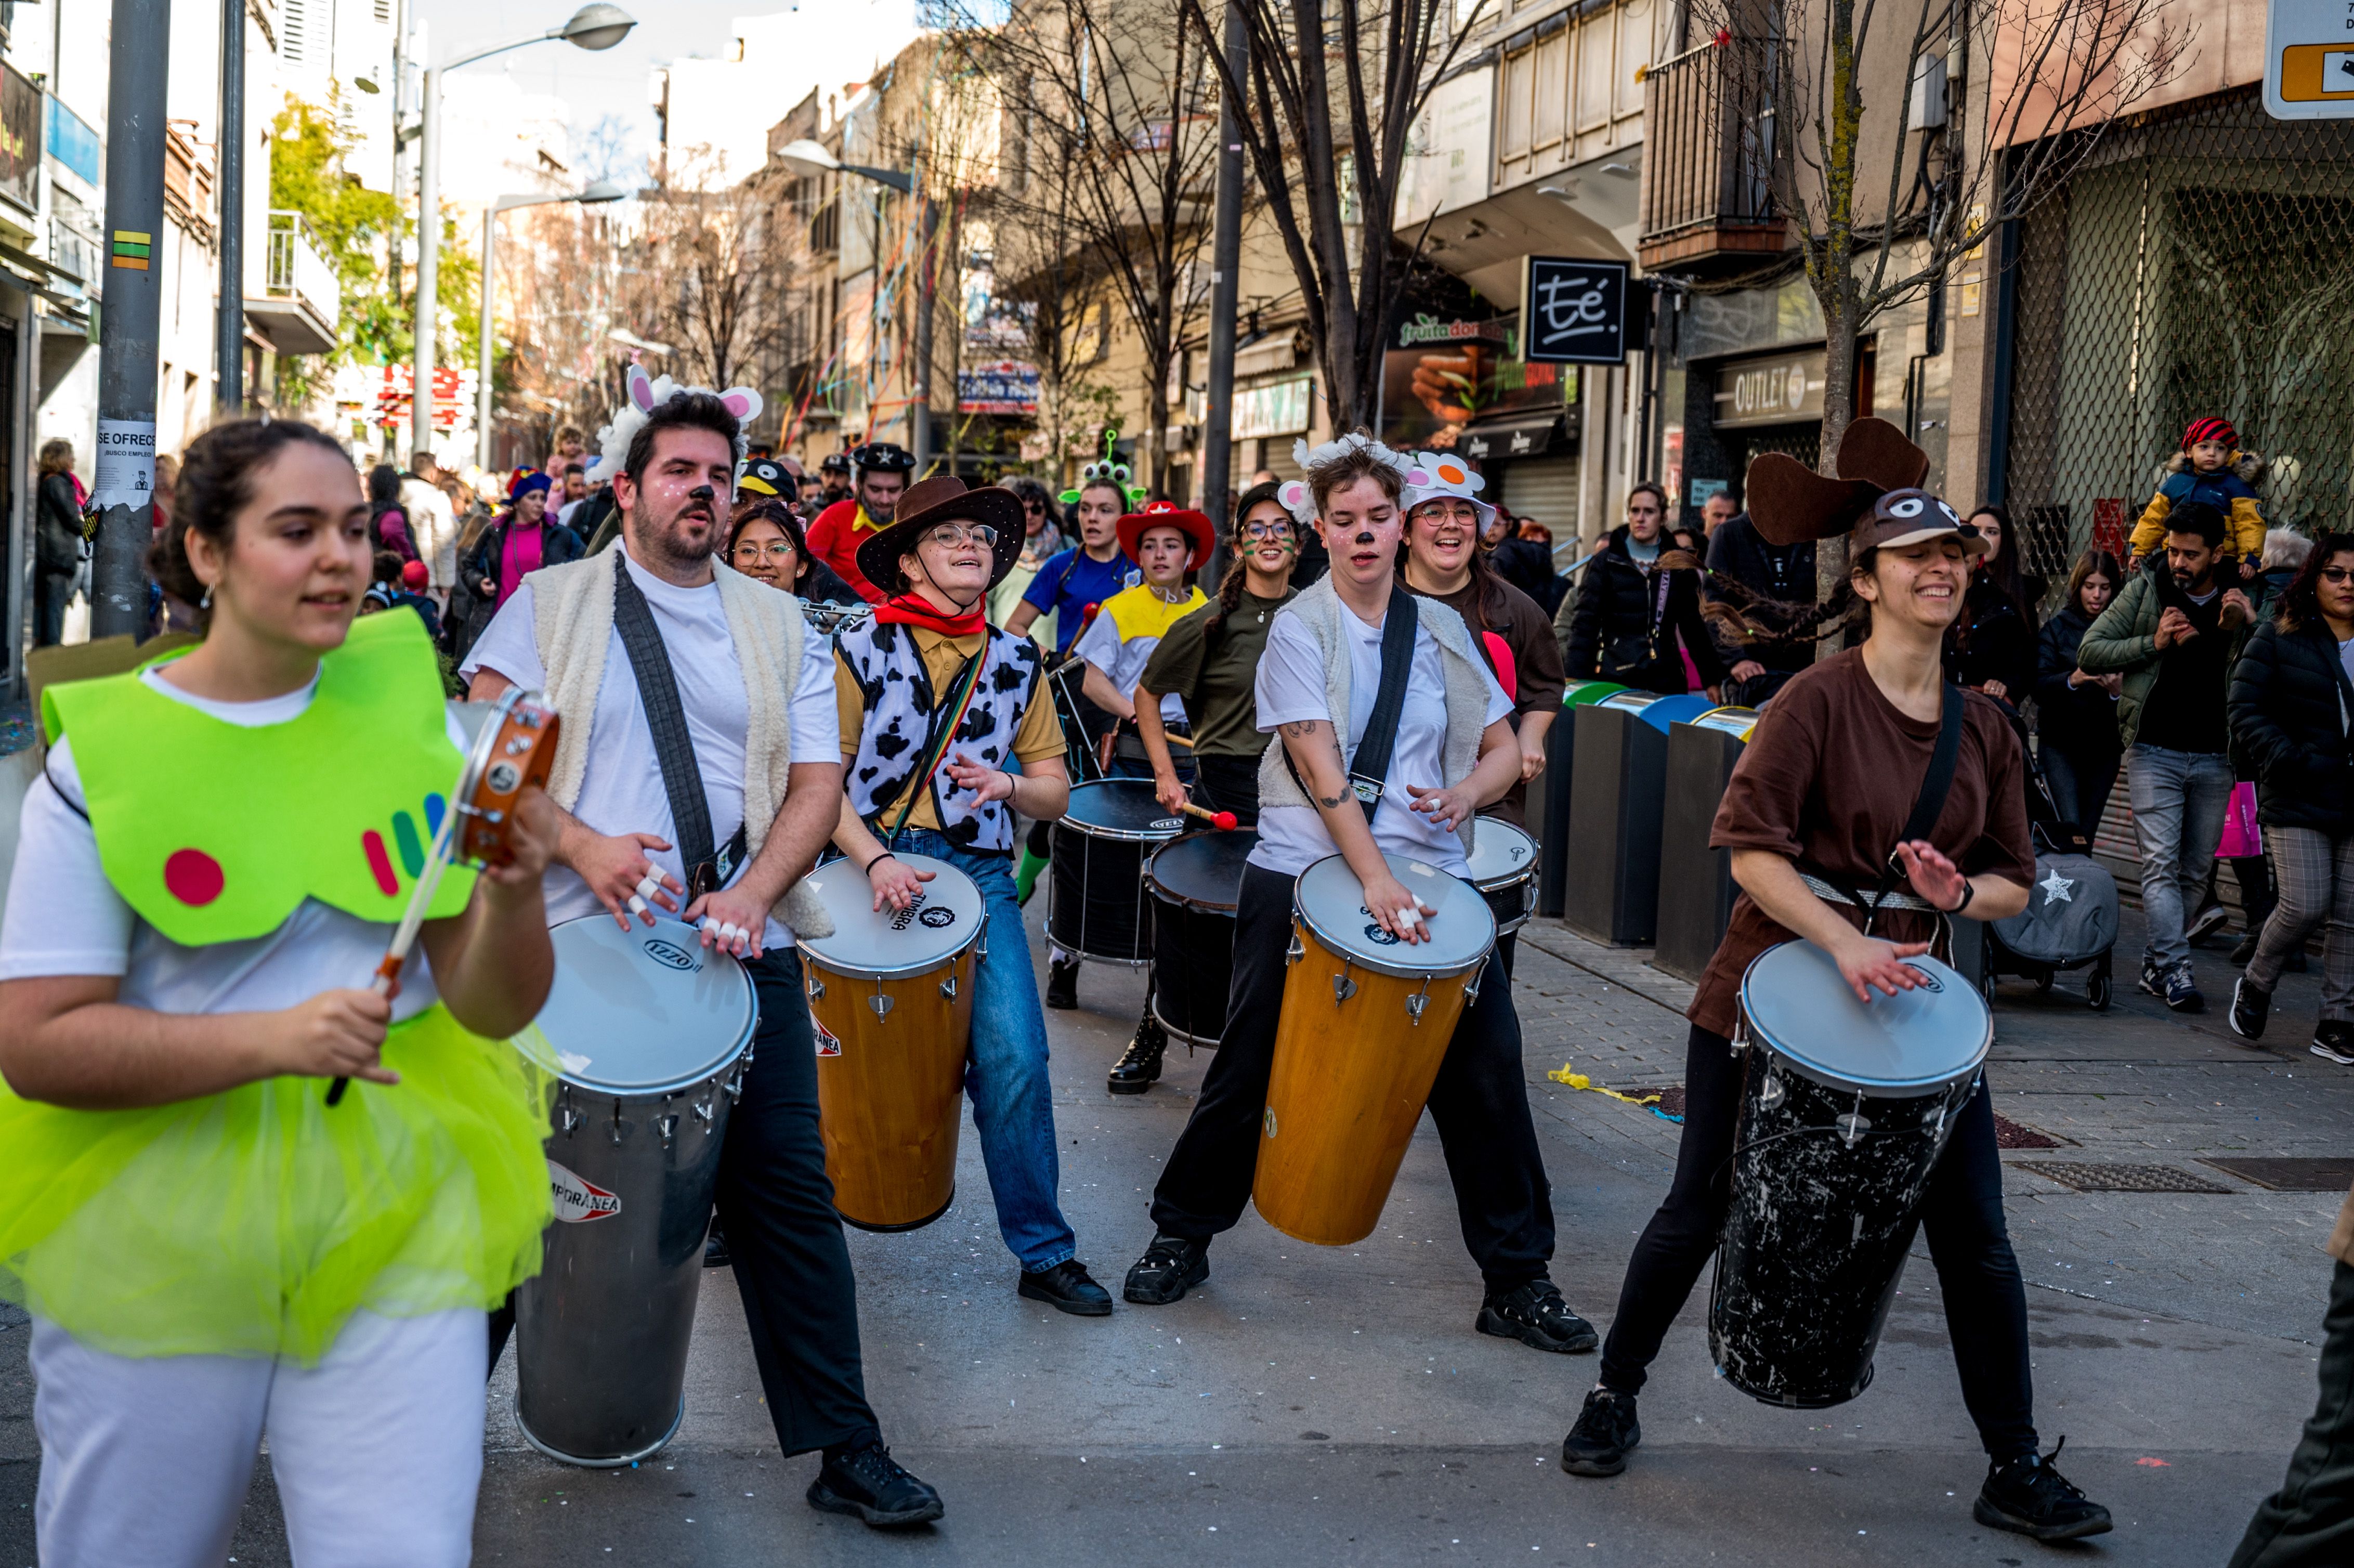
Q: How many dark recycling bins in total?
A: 3